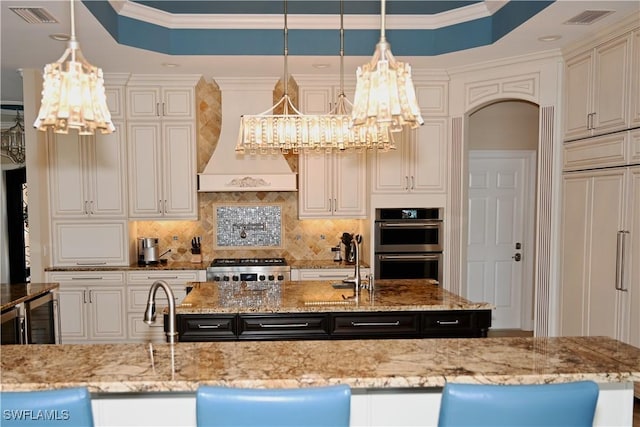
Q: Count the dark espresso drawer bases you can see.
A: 4